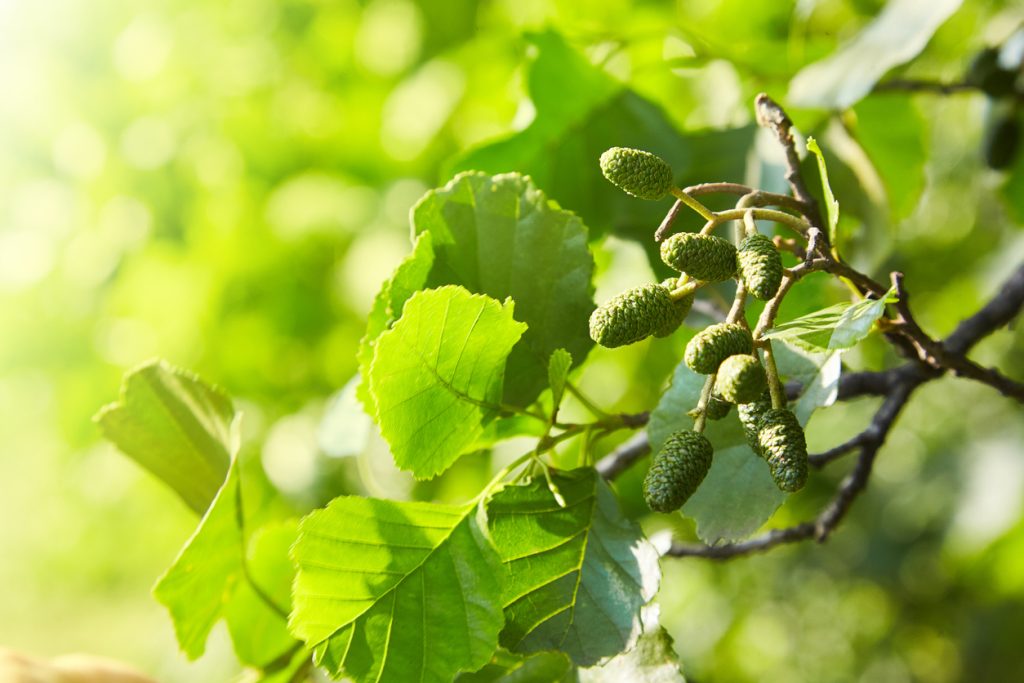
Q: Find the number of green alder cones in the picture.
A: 11